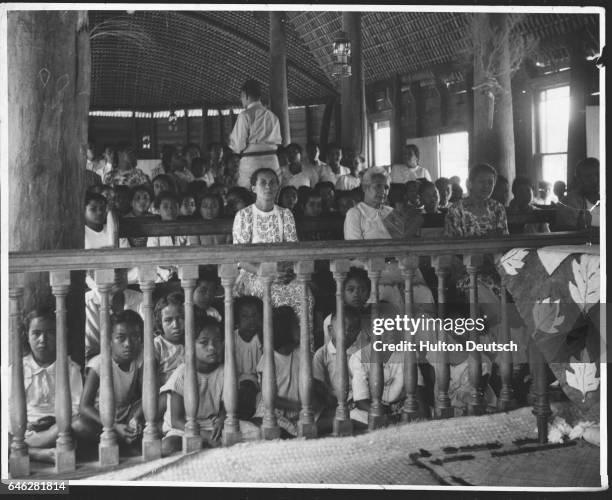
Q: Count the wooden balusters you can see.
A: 14